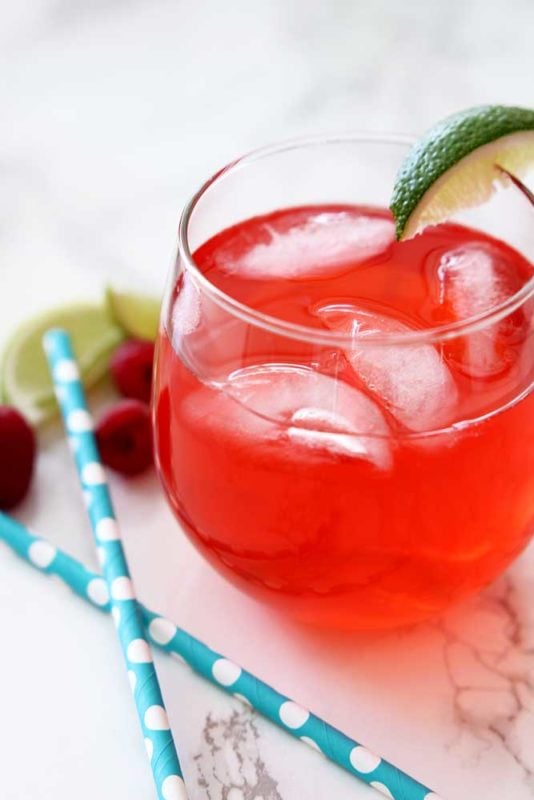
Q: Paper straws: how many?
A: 2